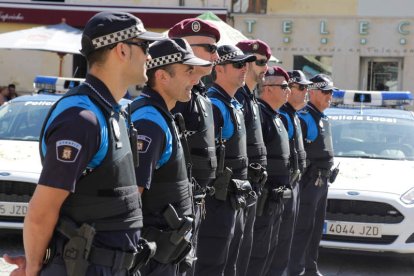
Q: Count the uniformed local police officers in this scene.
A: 8